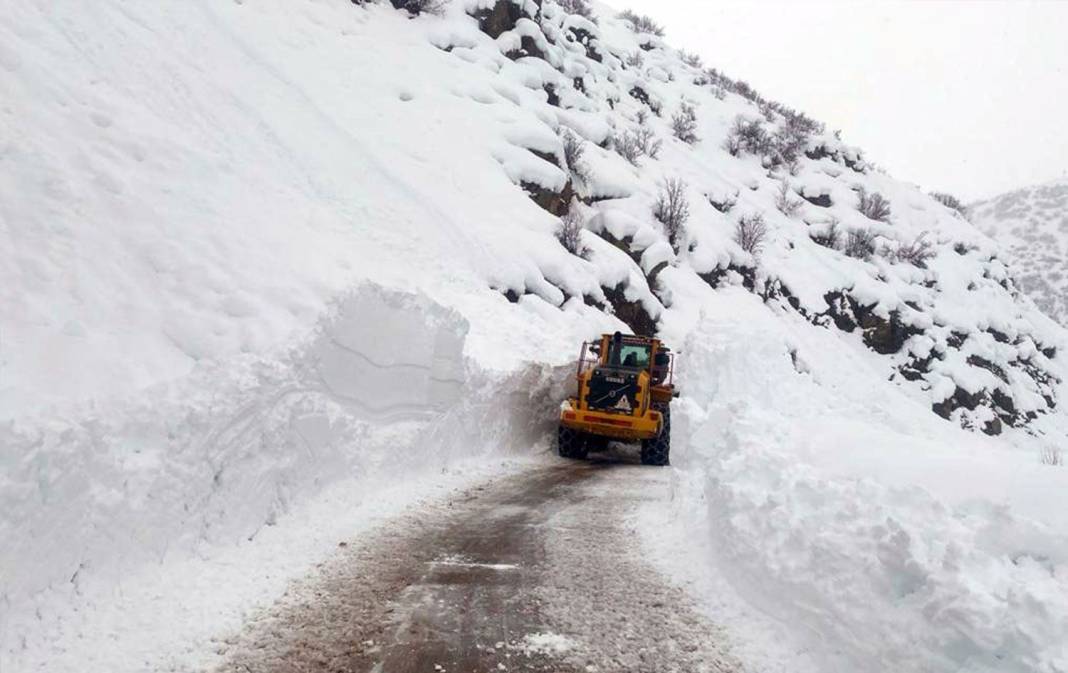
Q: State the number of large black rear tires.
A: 2